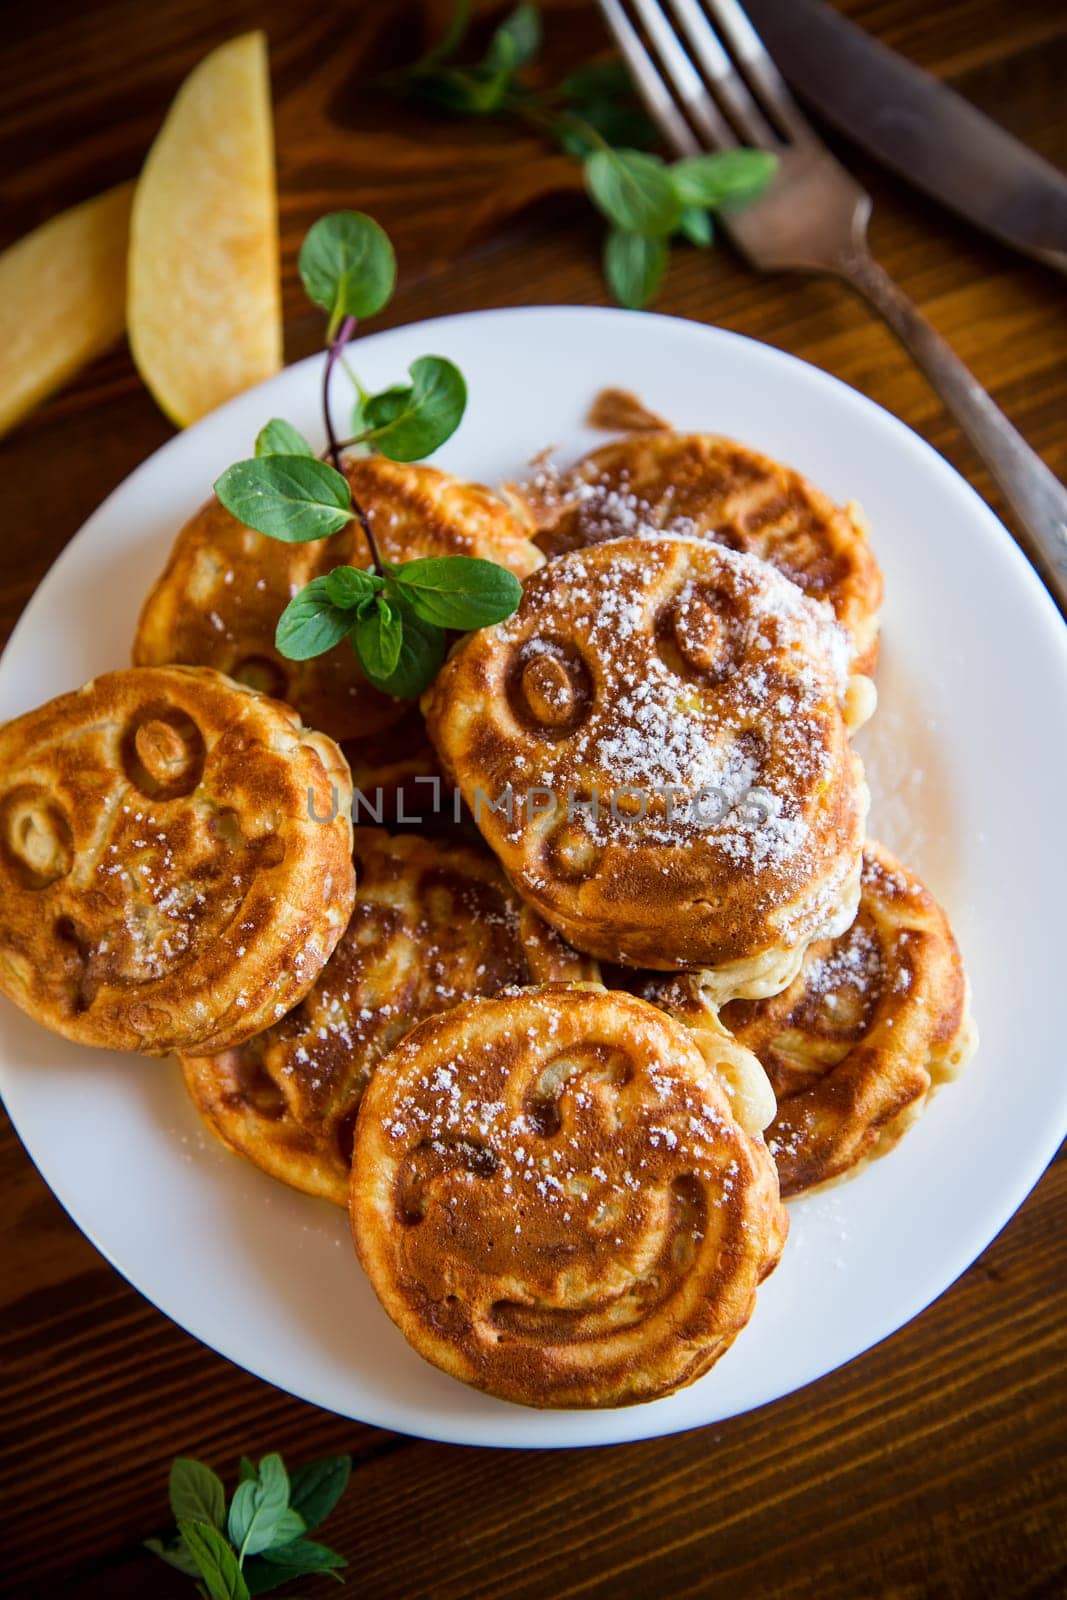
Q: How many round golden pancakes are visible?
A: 7